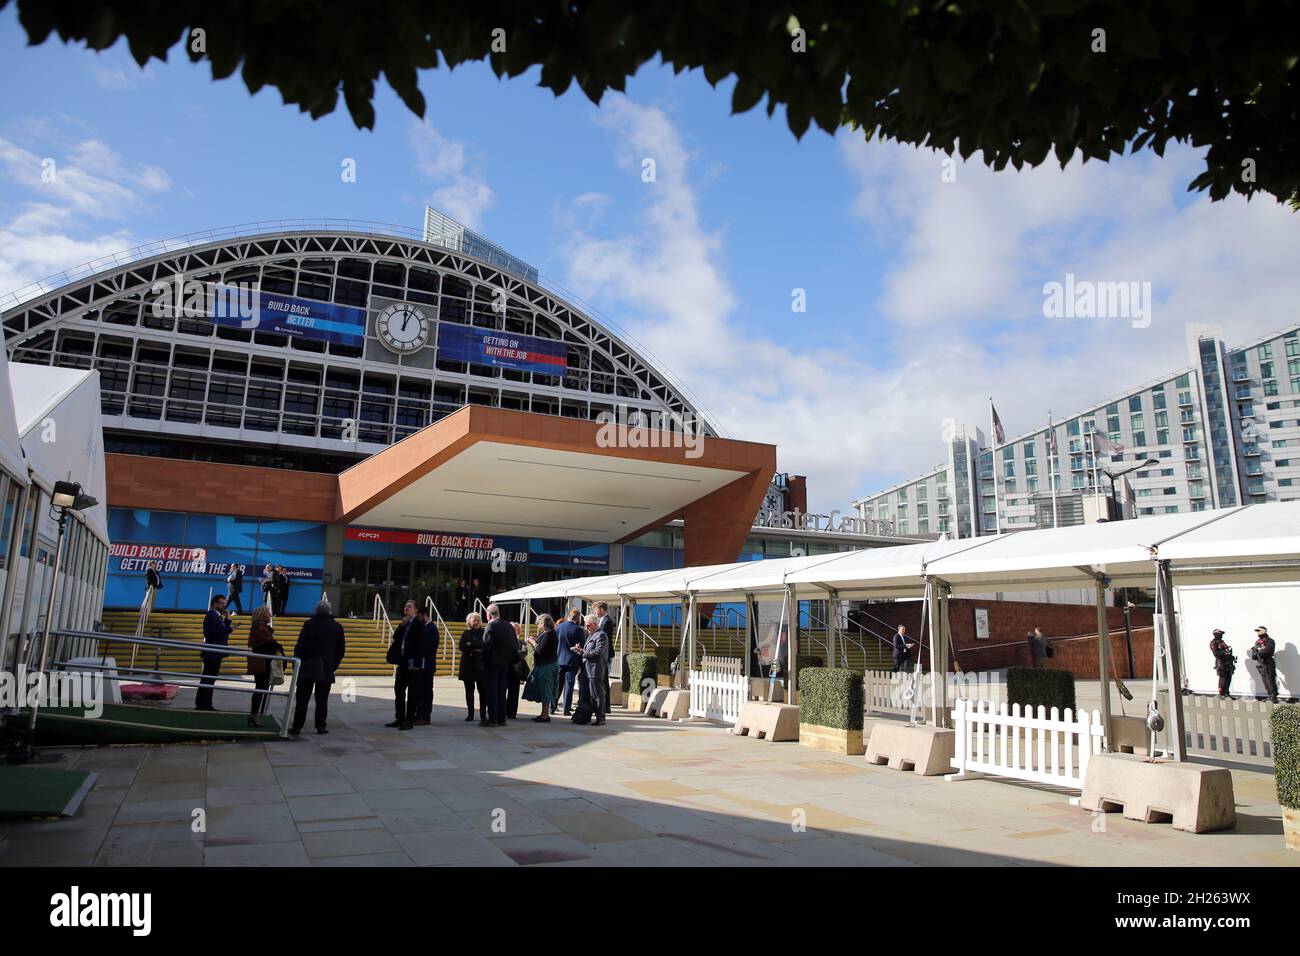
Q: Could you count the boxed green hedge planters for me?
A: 6